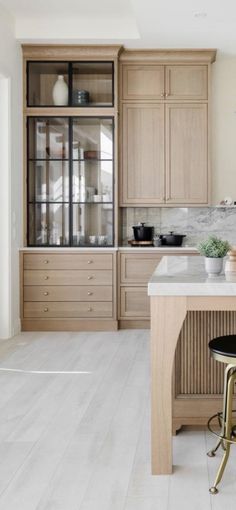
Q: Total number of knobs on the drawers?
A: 8